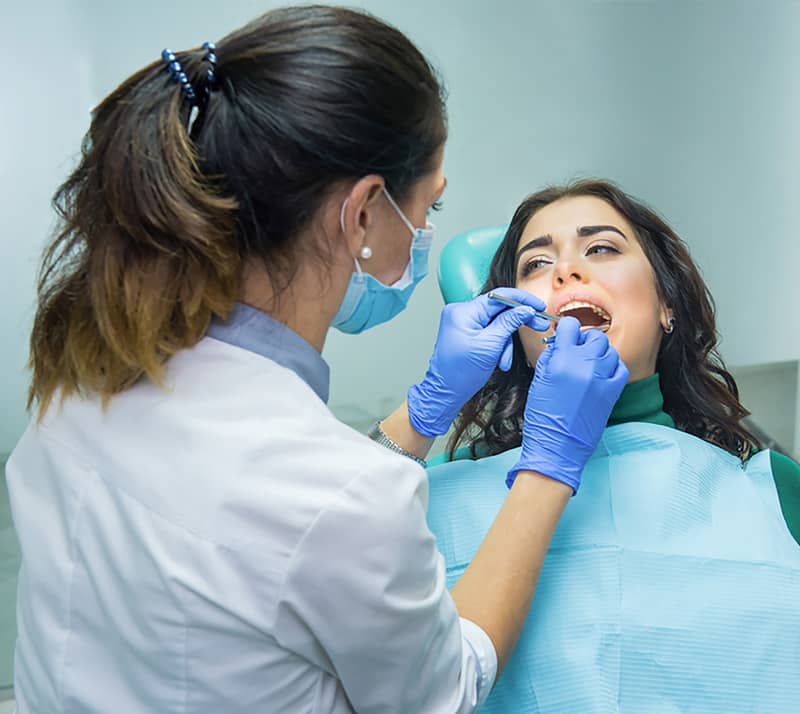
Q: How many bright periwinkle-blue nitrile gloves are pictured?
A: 2